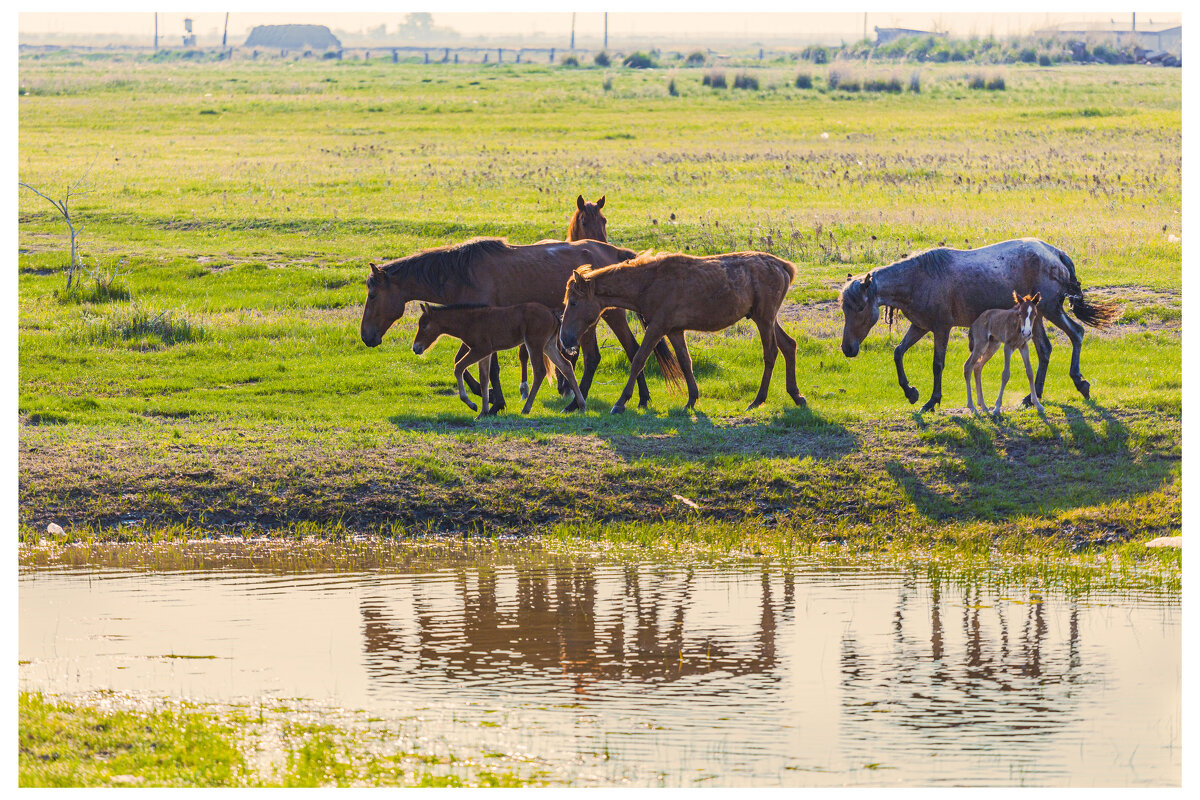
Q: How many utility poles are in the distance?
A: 6